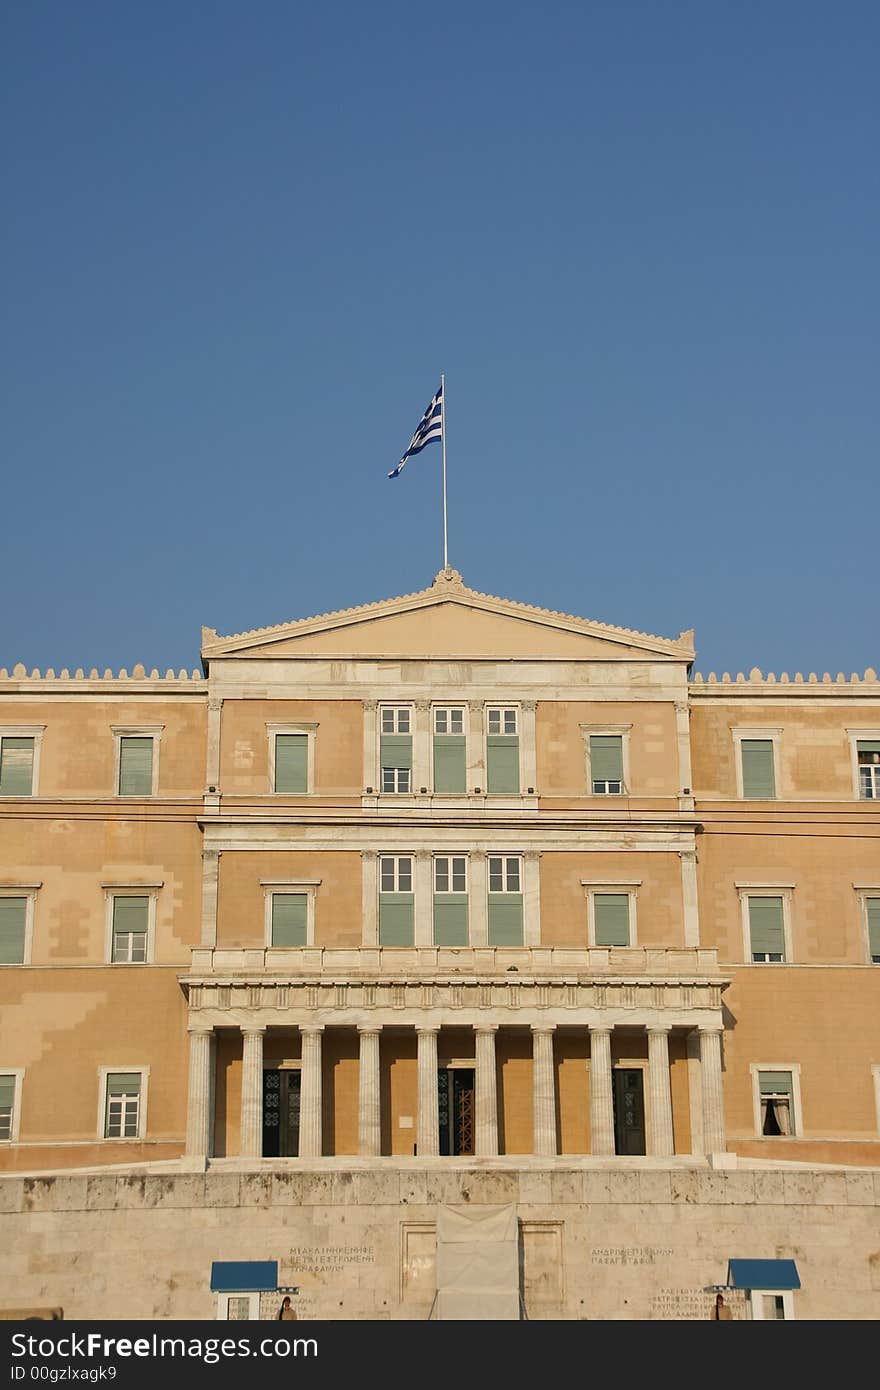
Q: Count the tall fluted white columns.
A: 10